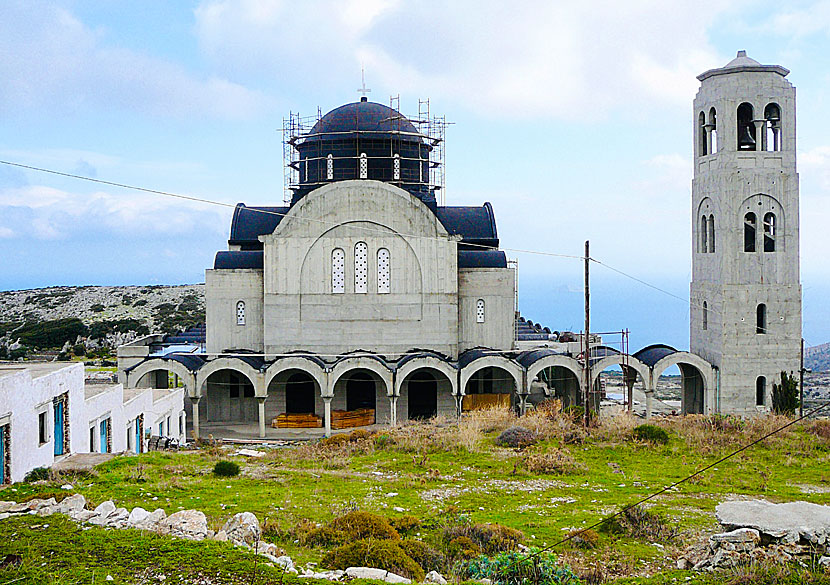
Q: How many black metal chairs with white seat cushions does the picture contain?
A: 0